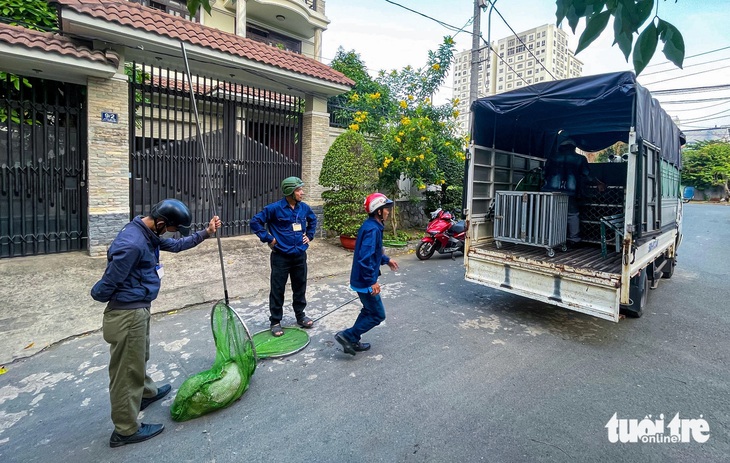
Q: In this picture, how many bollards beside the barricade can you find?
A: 0